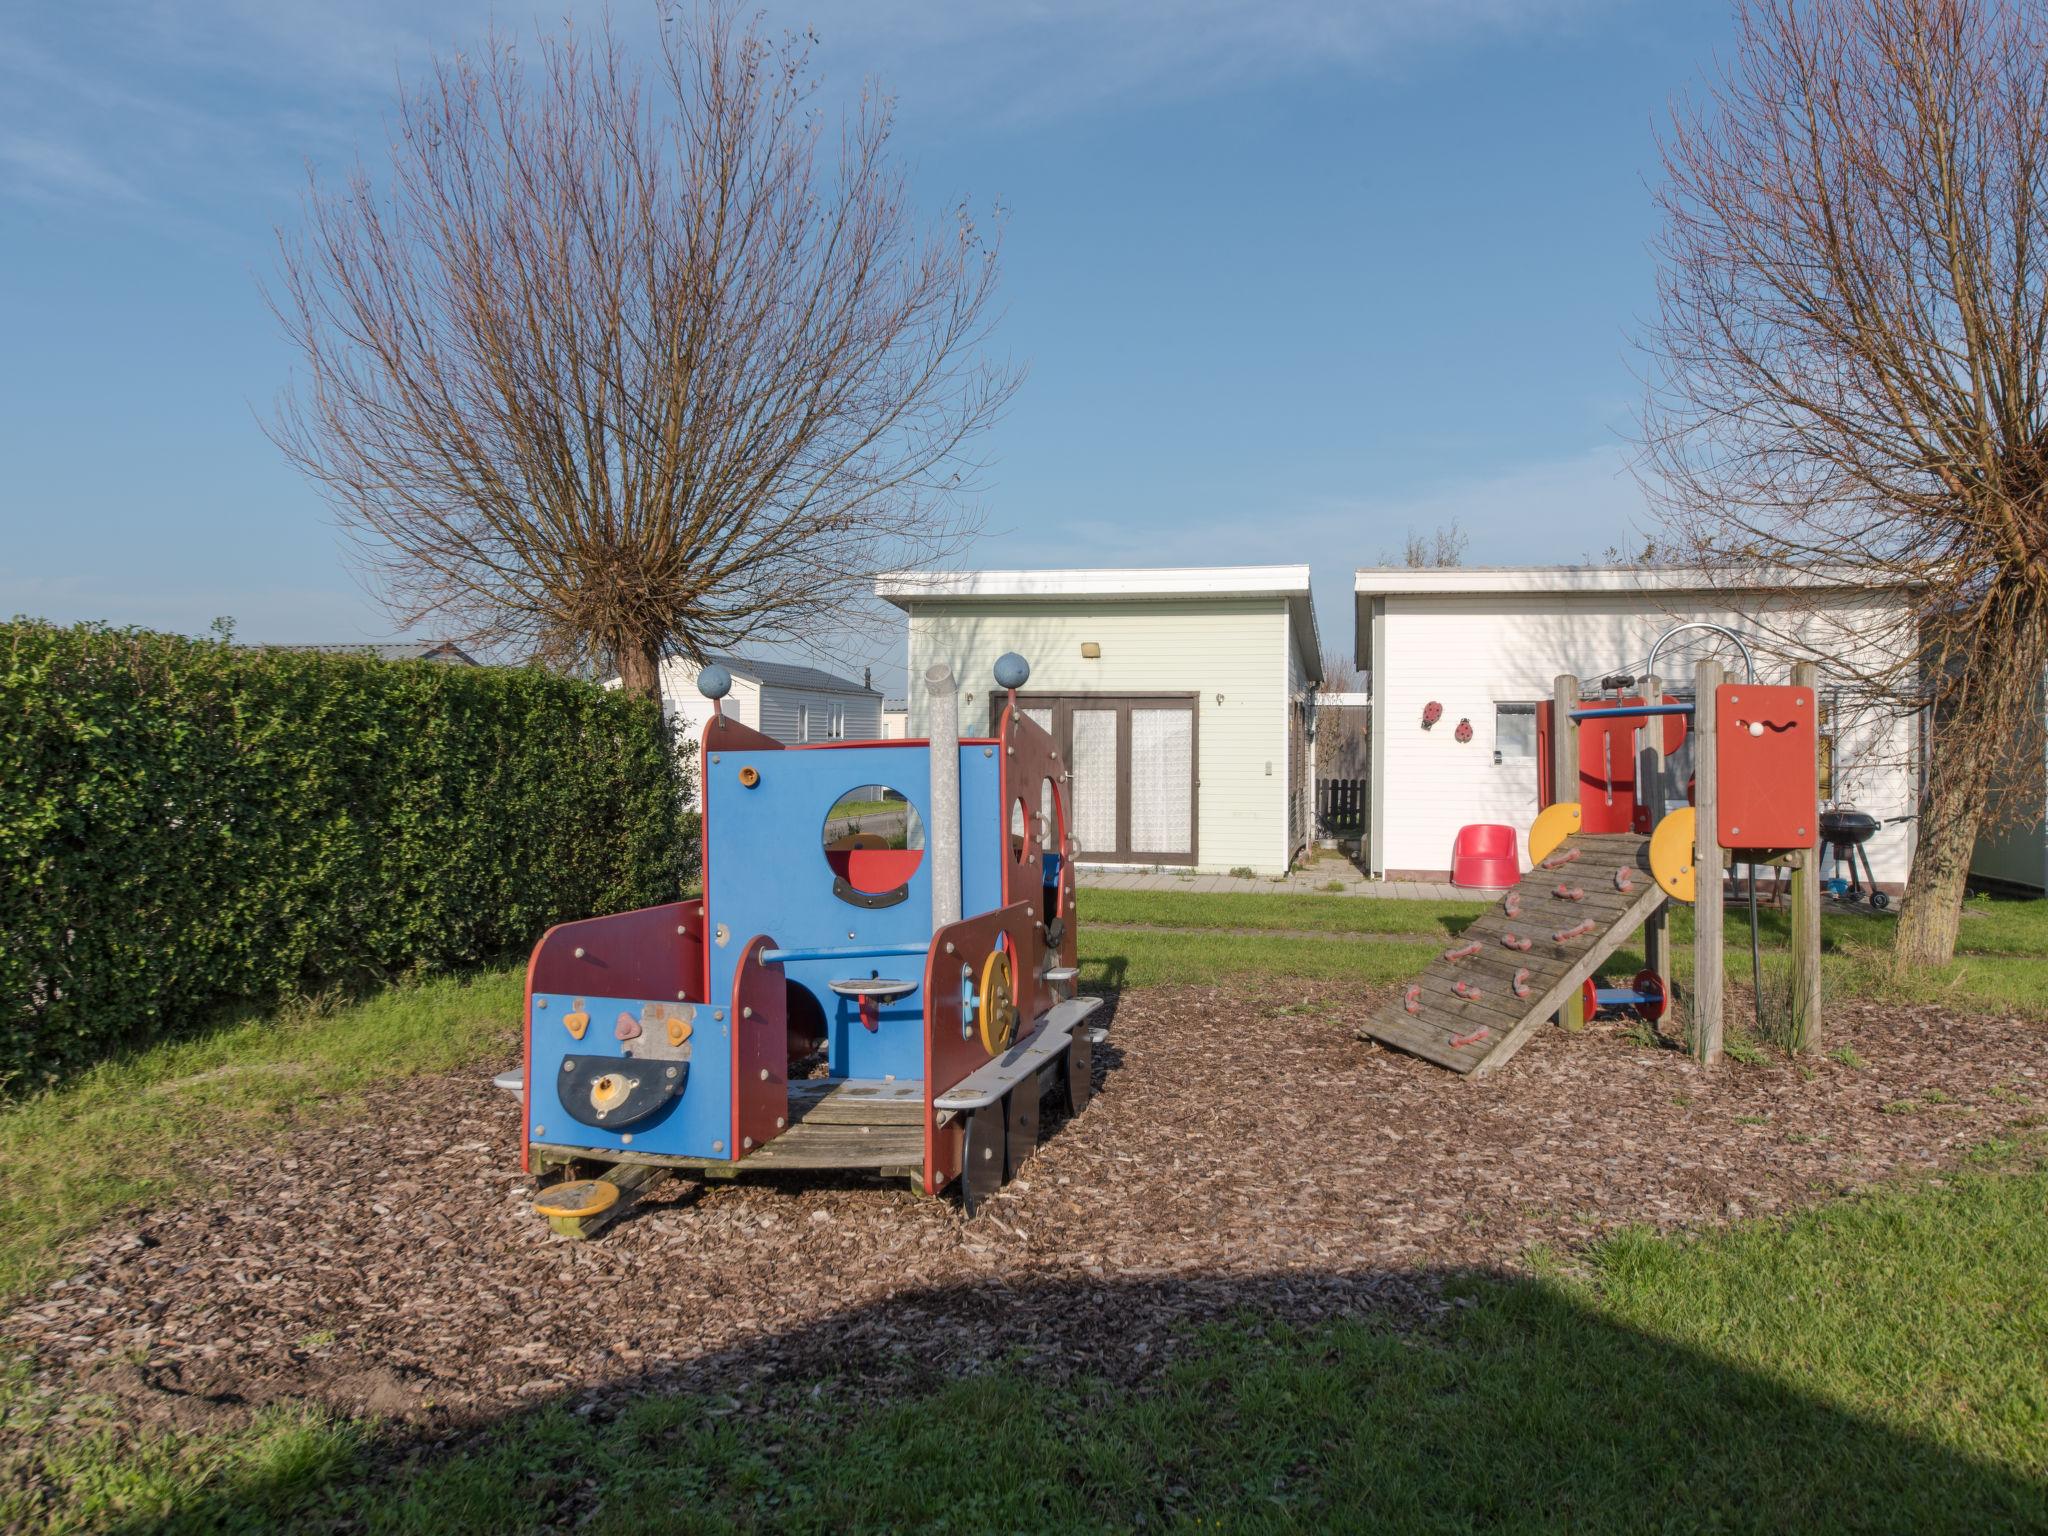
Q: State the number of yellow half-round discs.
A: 2